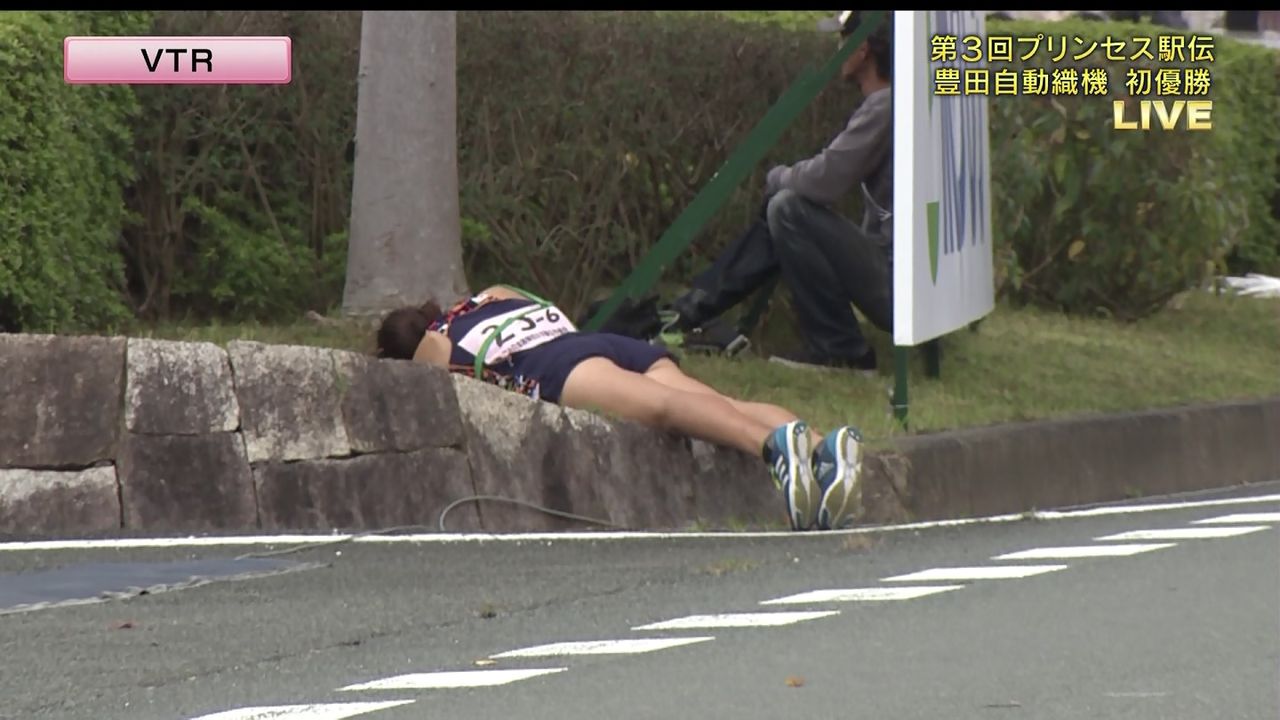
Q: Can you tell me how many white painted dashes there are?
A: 9